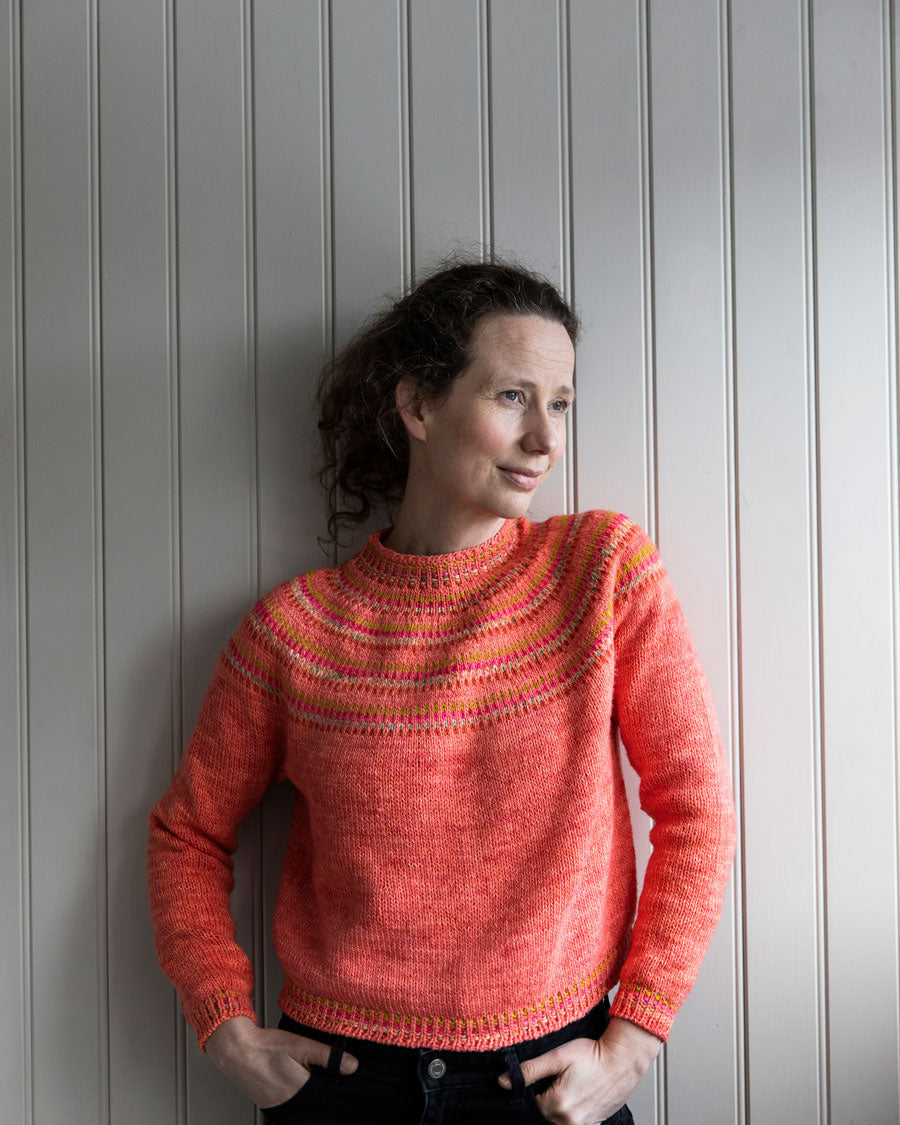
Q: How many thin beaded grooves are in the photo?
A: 12